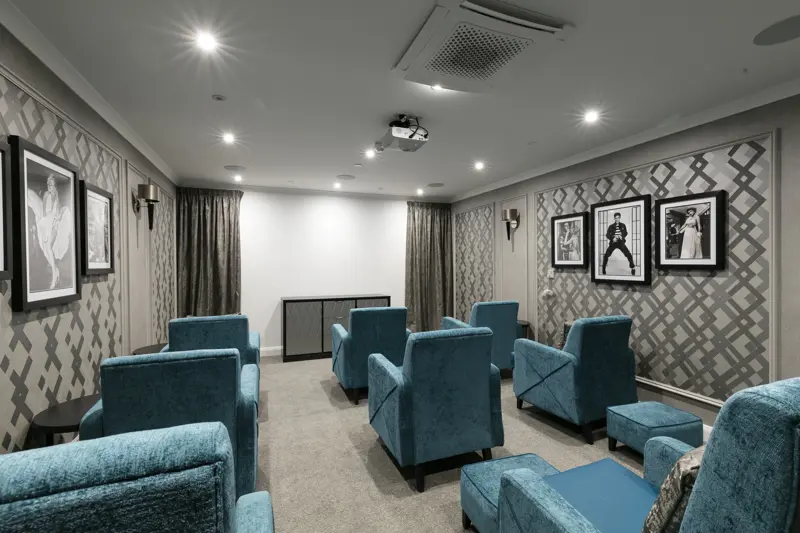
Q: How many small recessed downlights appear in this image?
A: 9